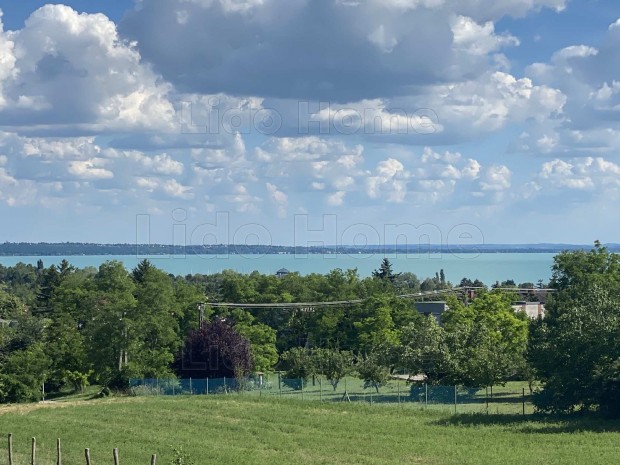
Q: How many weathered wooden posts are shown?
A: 6